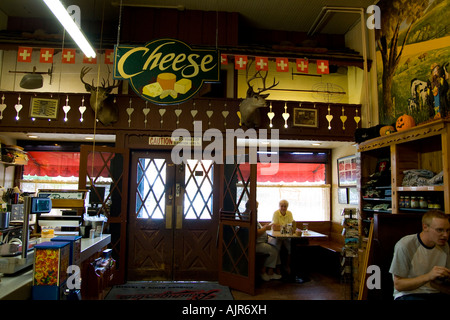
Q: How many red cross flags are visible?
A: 11